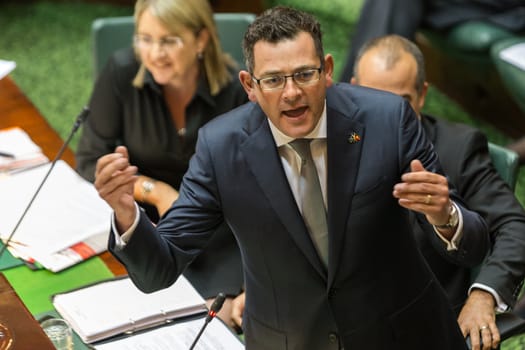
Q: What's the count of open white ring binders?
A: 1